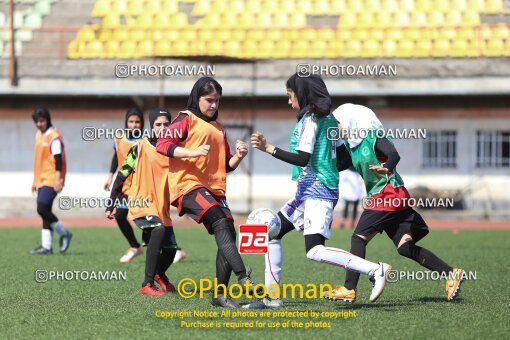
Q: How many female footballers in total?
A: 6